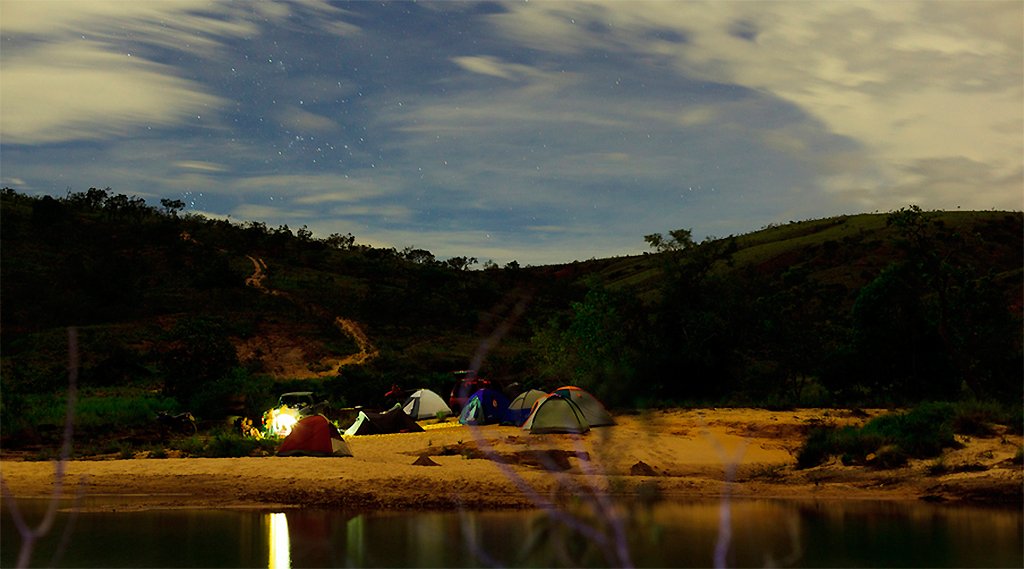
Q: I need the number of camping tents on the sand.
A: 7